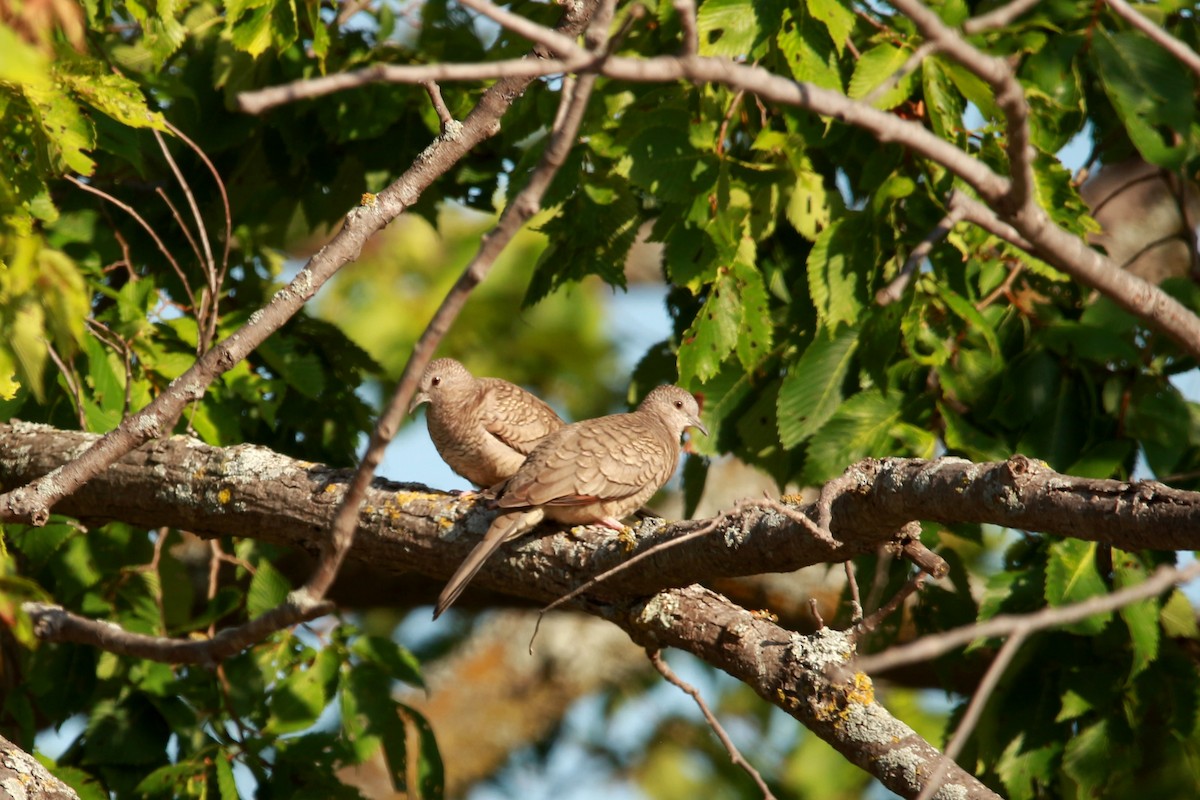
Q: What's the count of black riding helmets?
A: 0